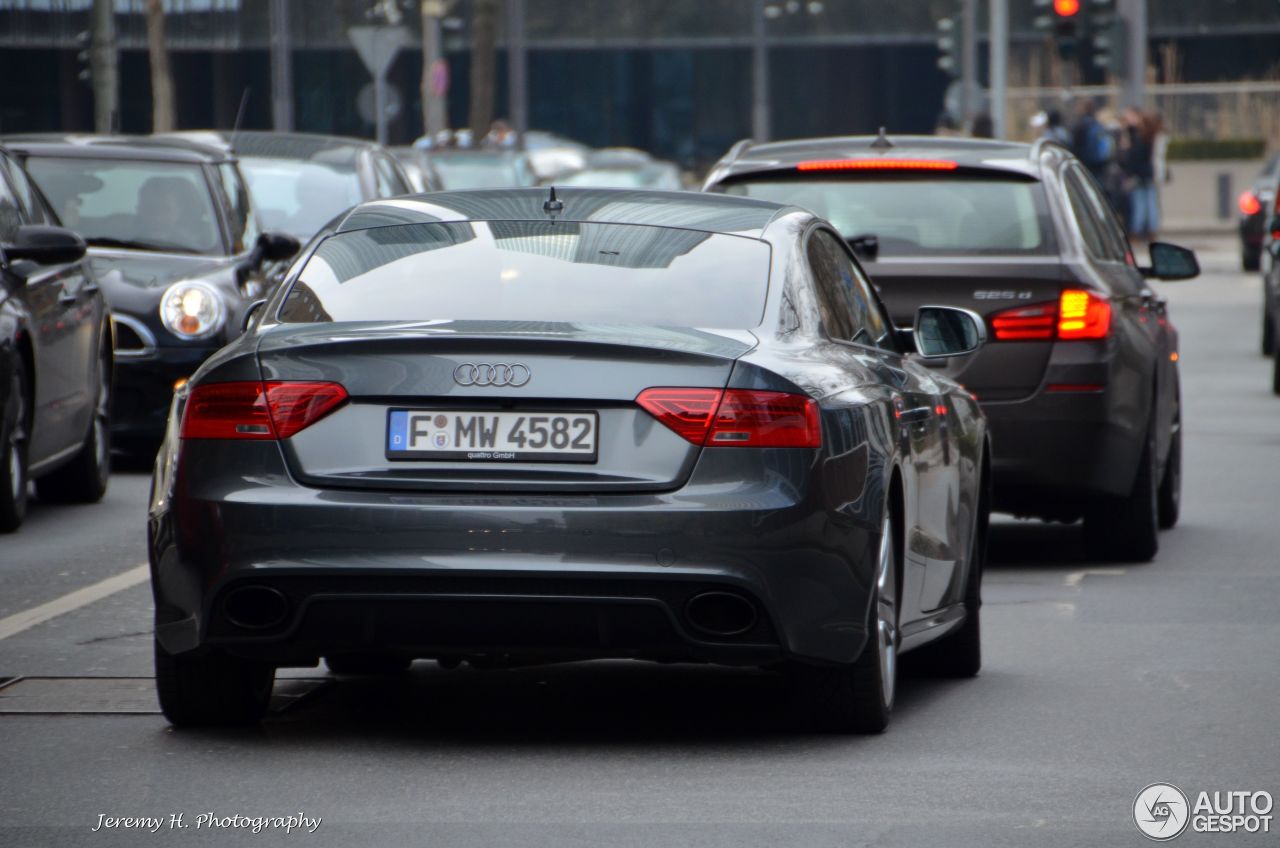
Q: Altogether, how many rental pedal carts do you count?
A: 0